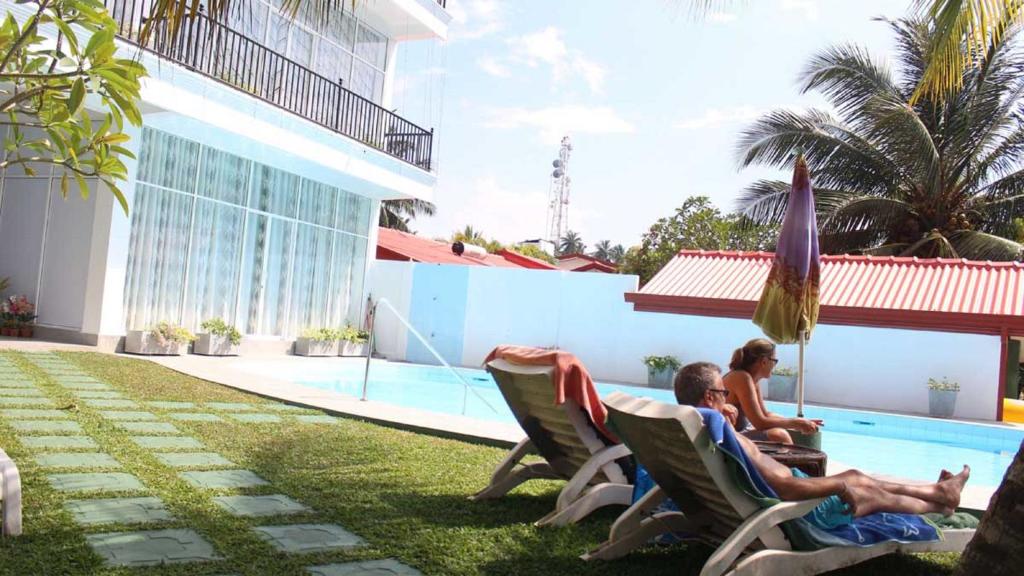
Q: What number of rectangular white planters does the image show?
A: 4